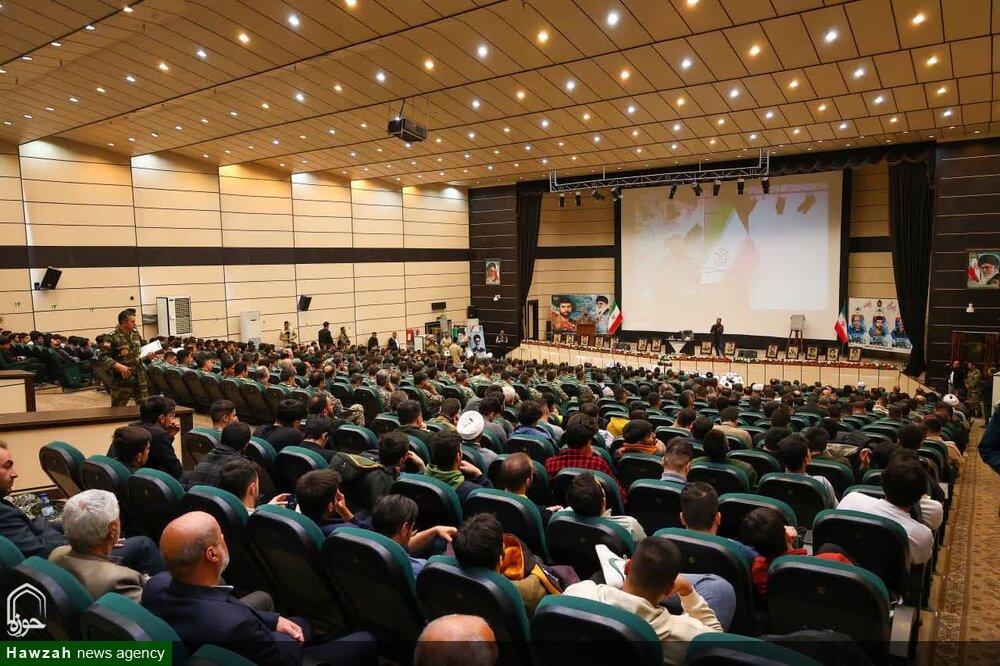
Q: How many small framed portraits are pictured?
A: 14